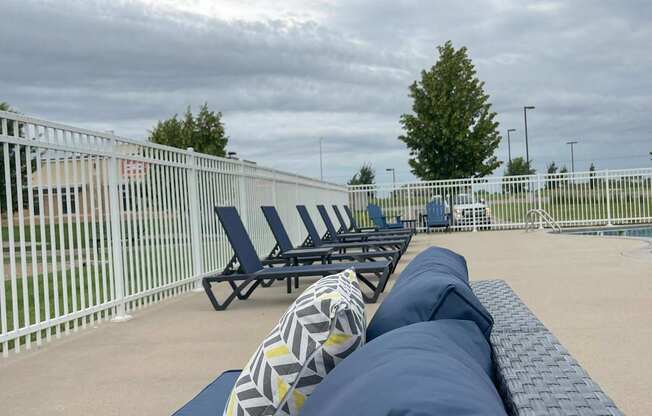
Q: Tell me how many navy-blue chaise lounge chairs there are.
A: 6